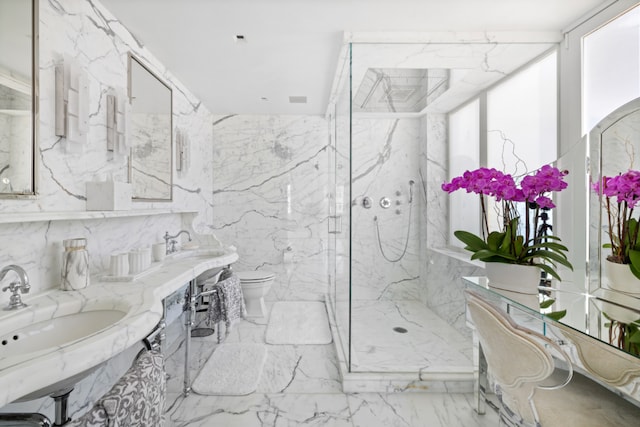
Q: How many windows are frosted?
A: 3